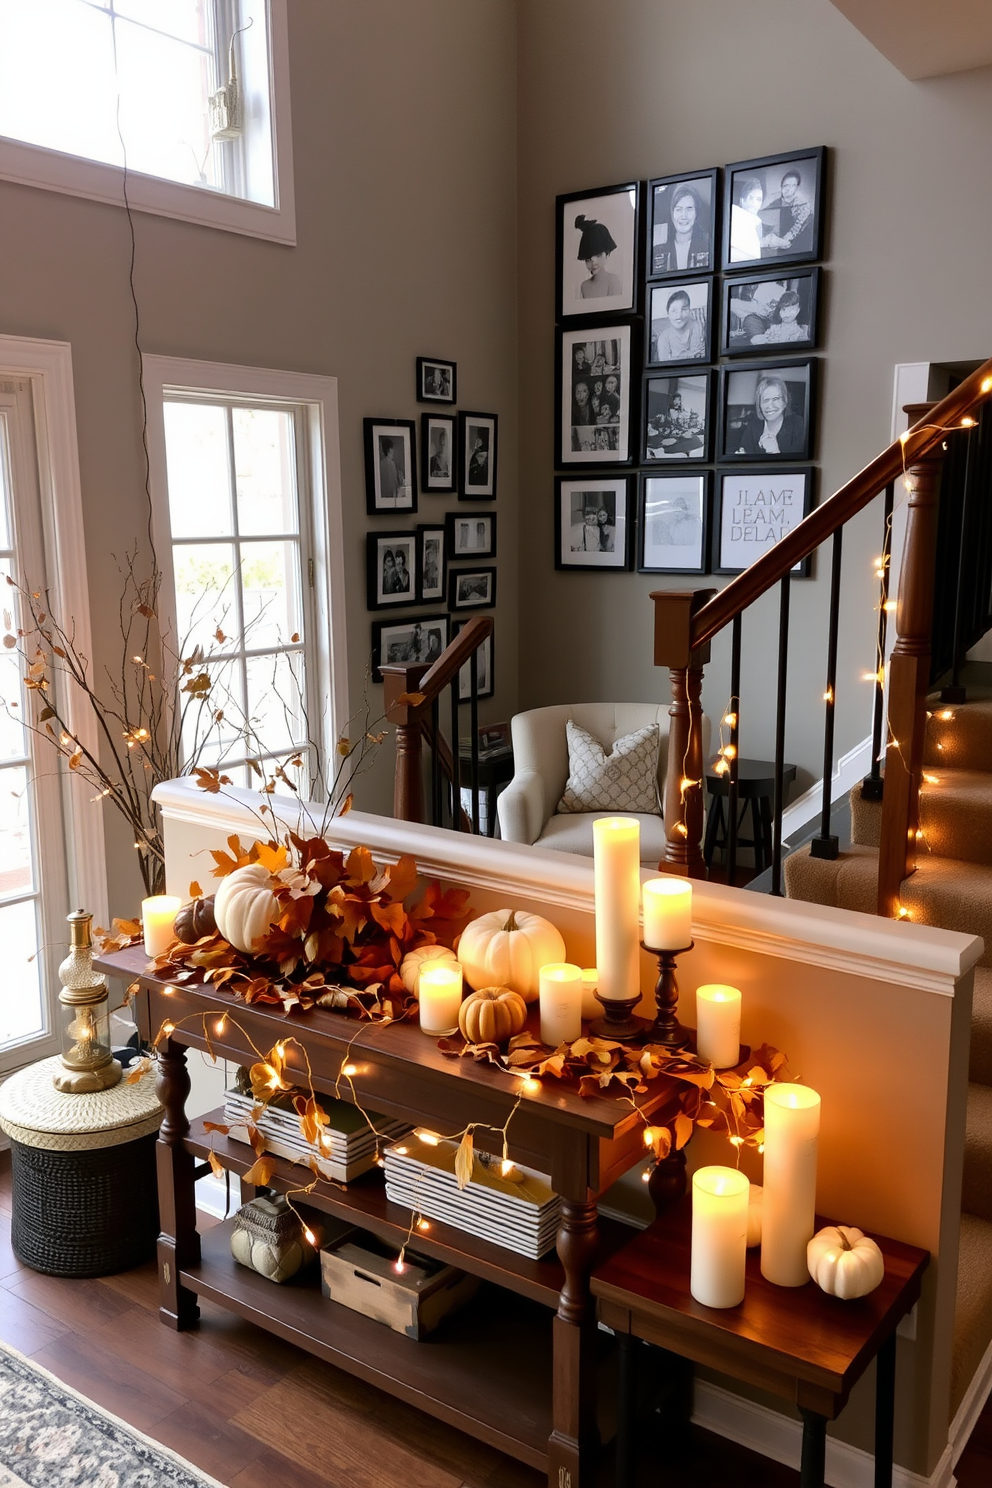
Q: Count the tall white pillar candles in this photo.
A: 3